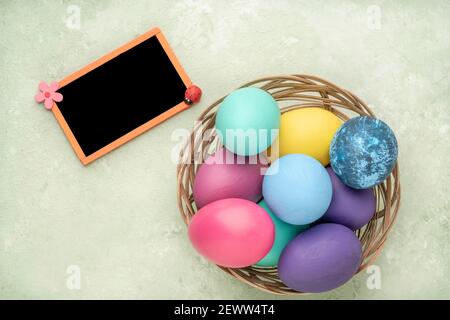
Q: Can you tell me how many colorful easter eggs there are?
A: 9